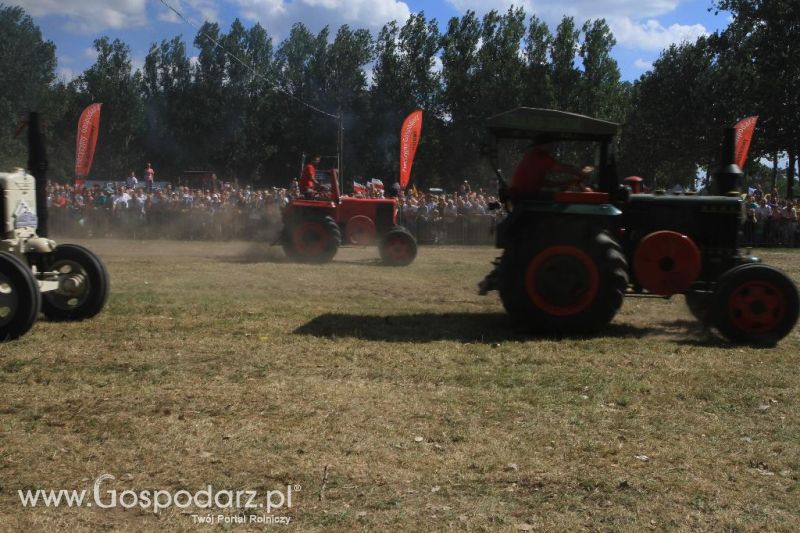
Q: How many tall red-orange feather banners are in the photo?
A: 3